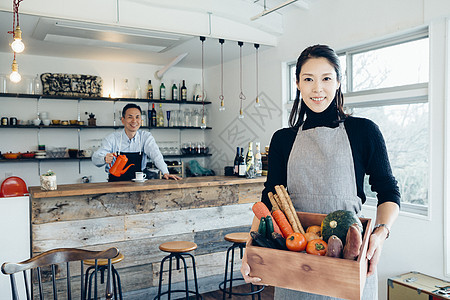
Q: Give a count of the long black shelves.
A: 3